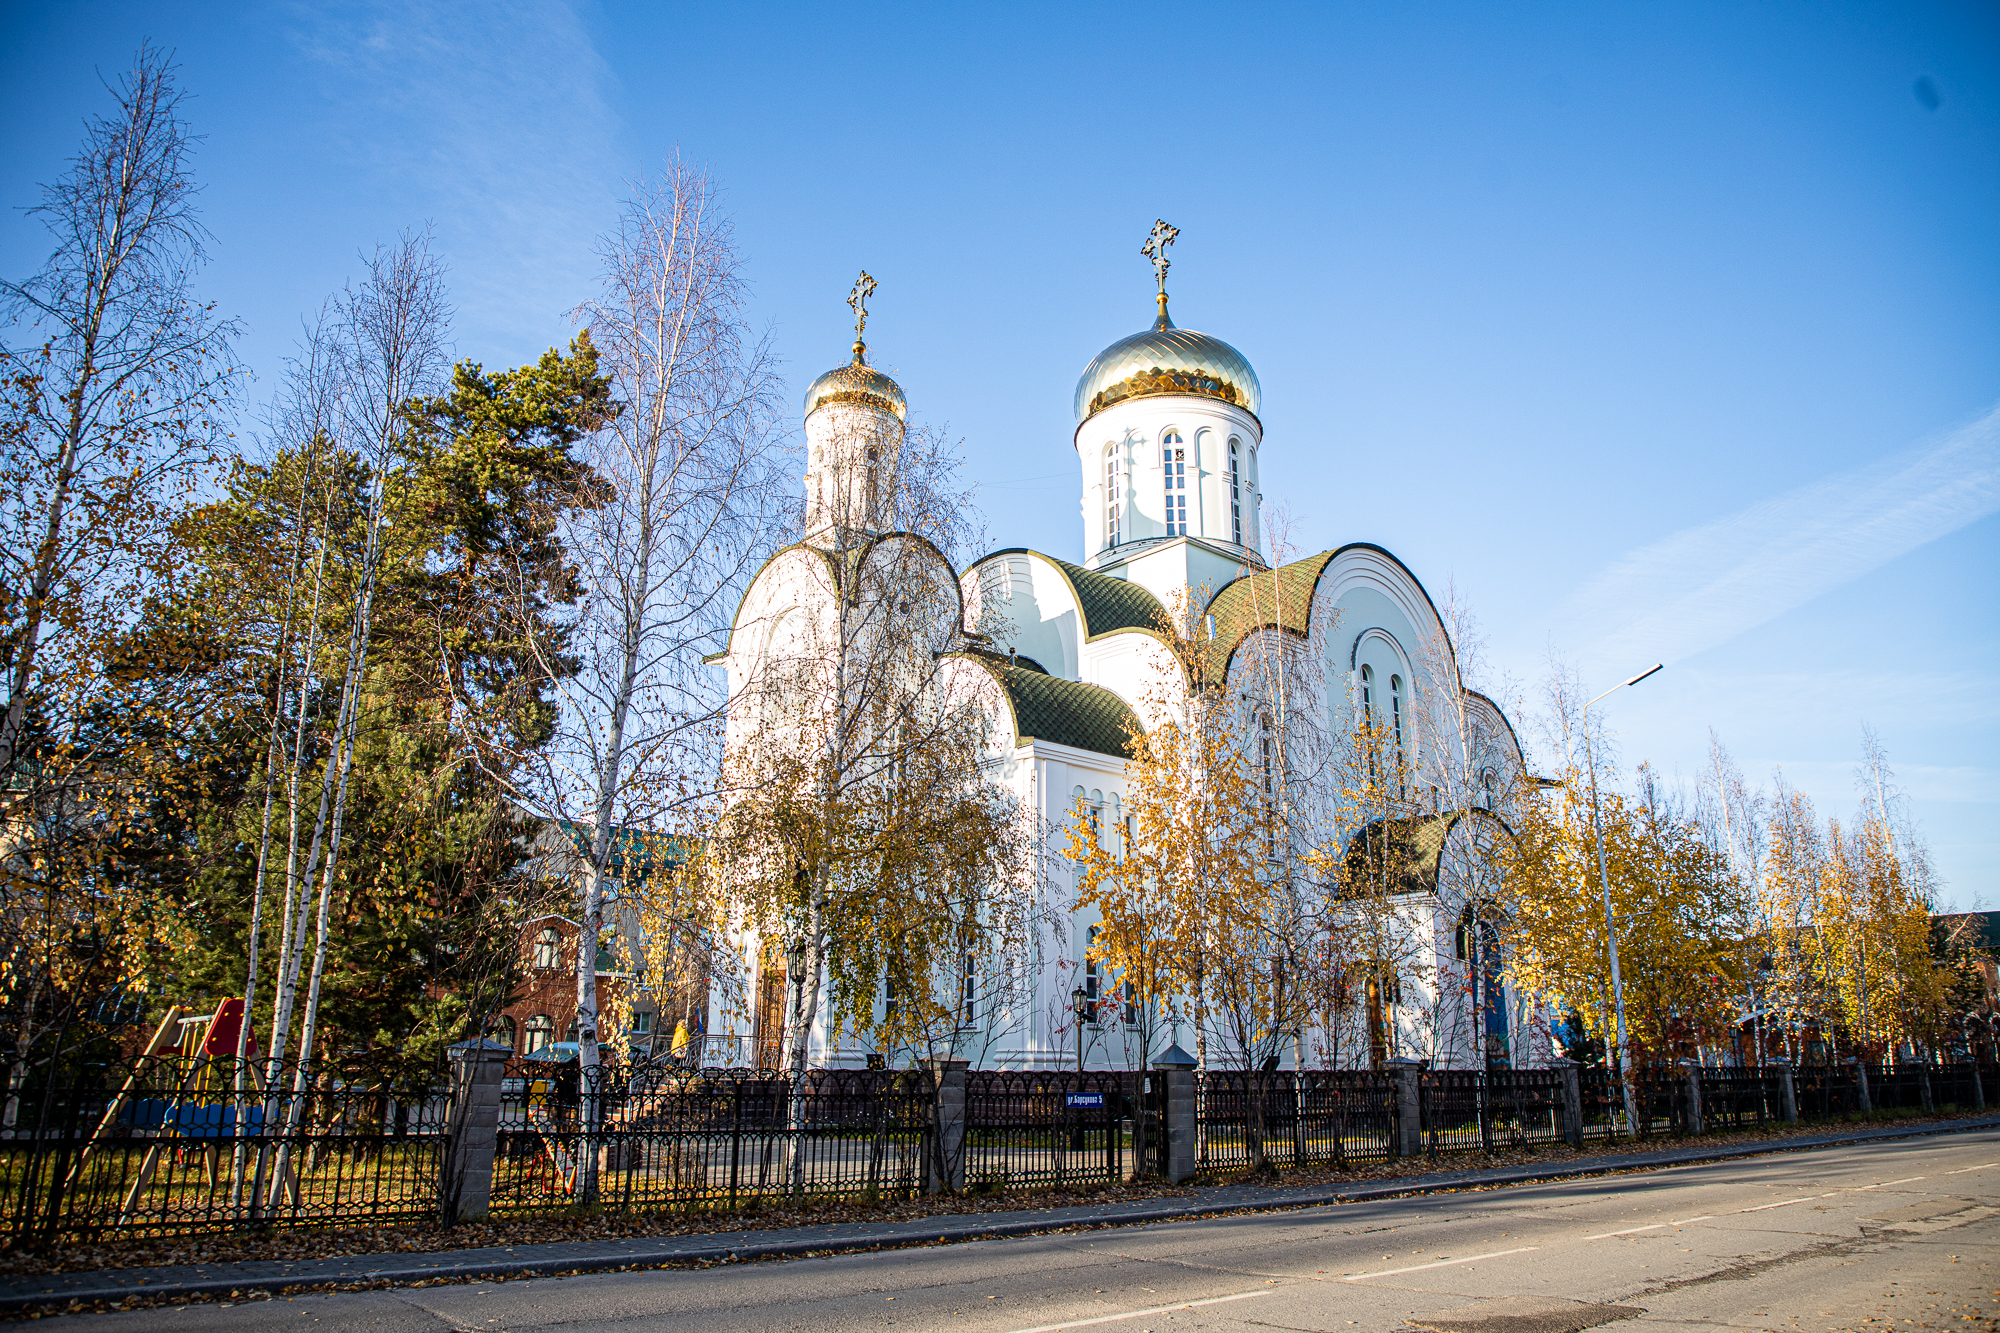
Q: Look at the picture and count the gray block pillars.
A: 10